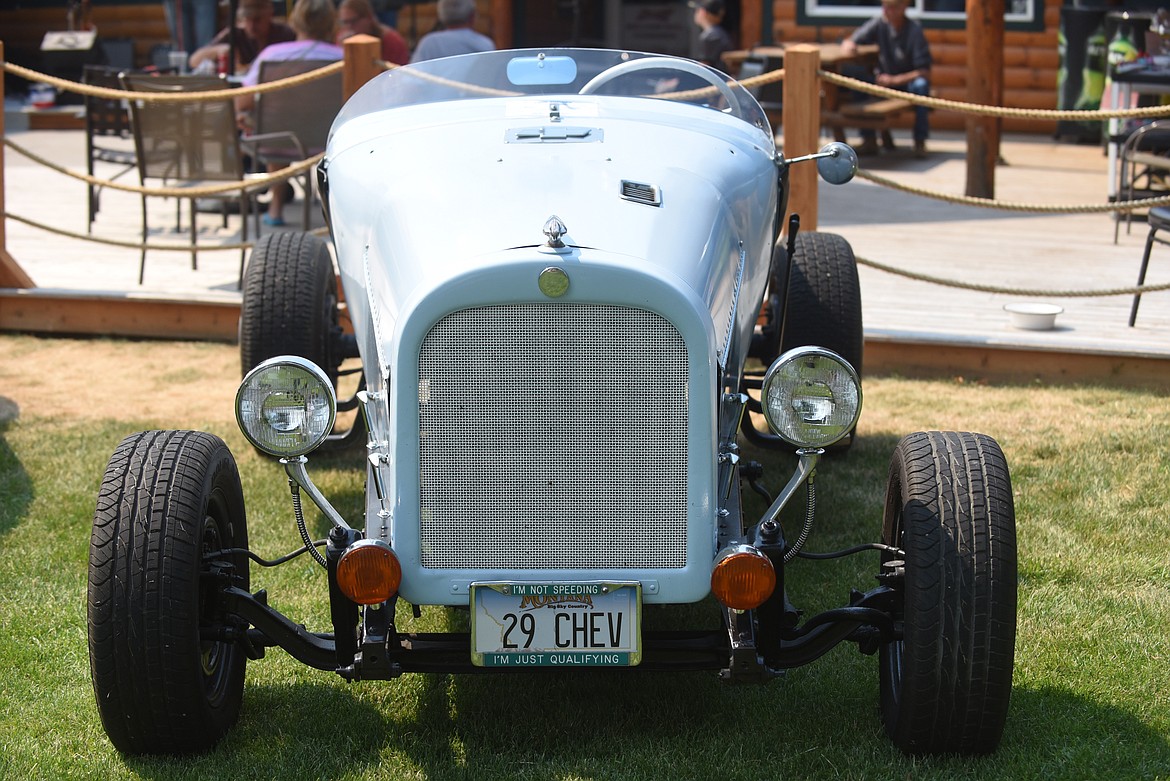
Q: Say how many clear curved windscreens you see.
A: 1